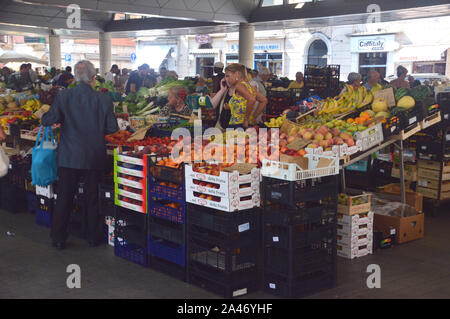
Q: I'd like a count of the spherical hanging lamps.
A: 0